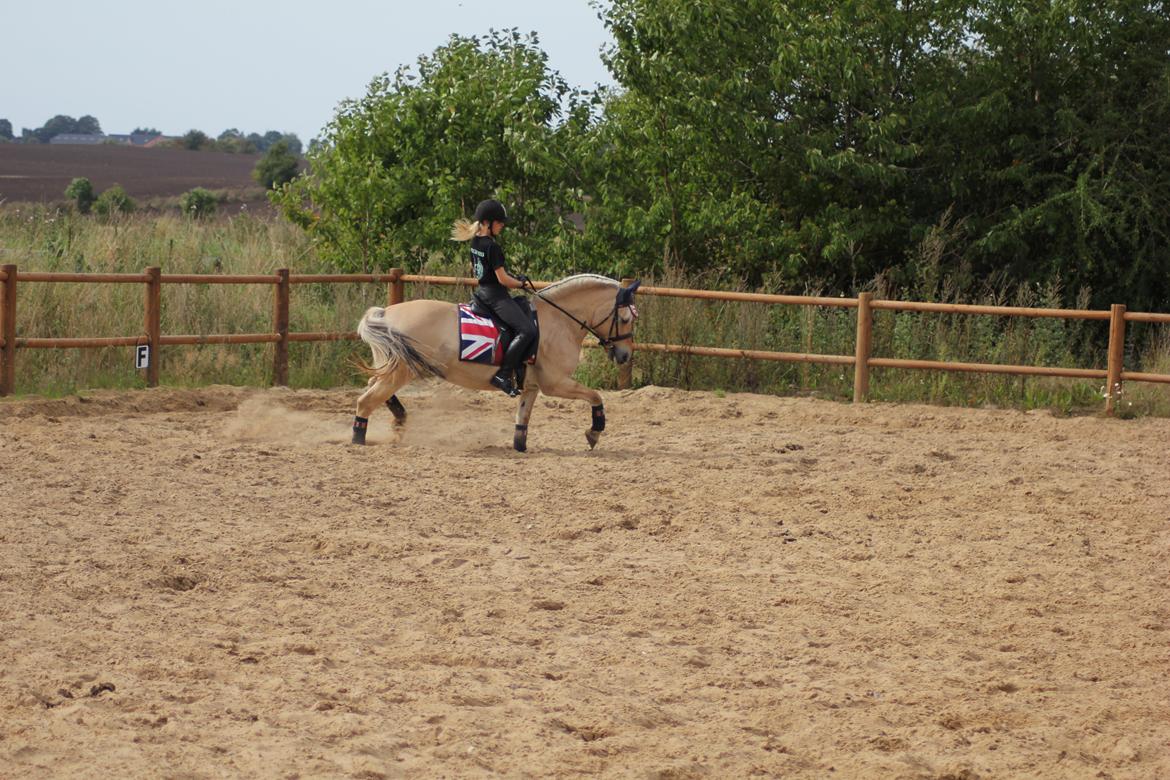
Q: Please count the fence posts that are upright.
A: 7